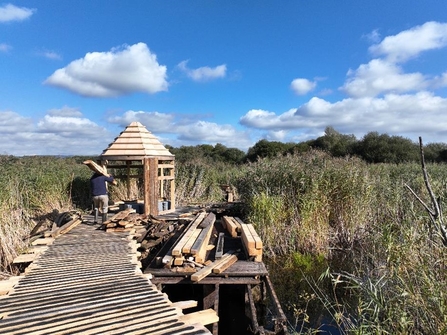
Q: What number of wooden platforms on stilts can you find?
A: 1